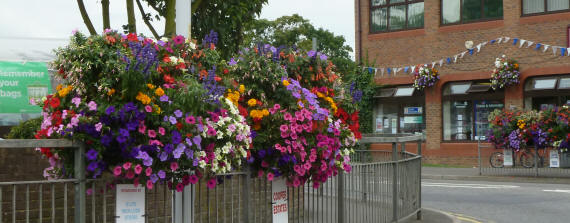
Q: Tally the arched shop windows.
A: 3